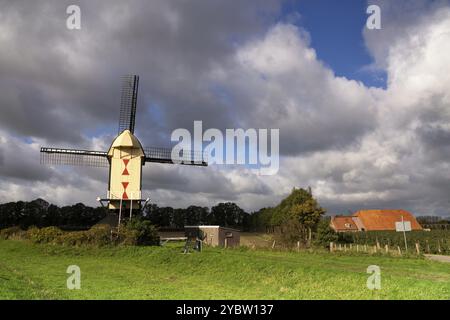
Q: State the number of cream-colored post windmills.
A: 1